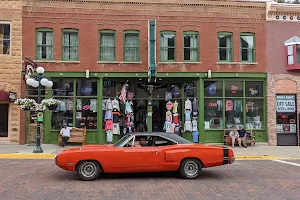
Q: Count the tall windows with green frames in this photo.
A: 8